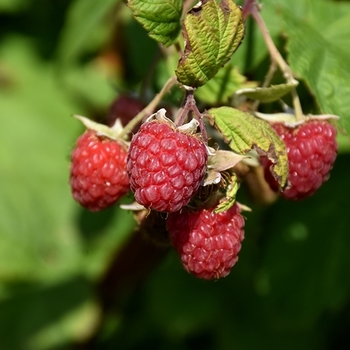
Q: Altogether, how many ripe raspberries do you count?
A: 4